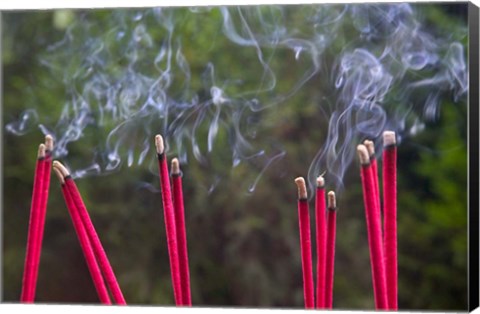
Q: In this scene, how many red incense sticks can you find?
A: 12